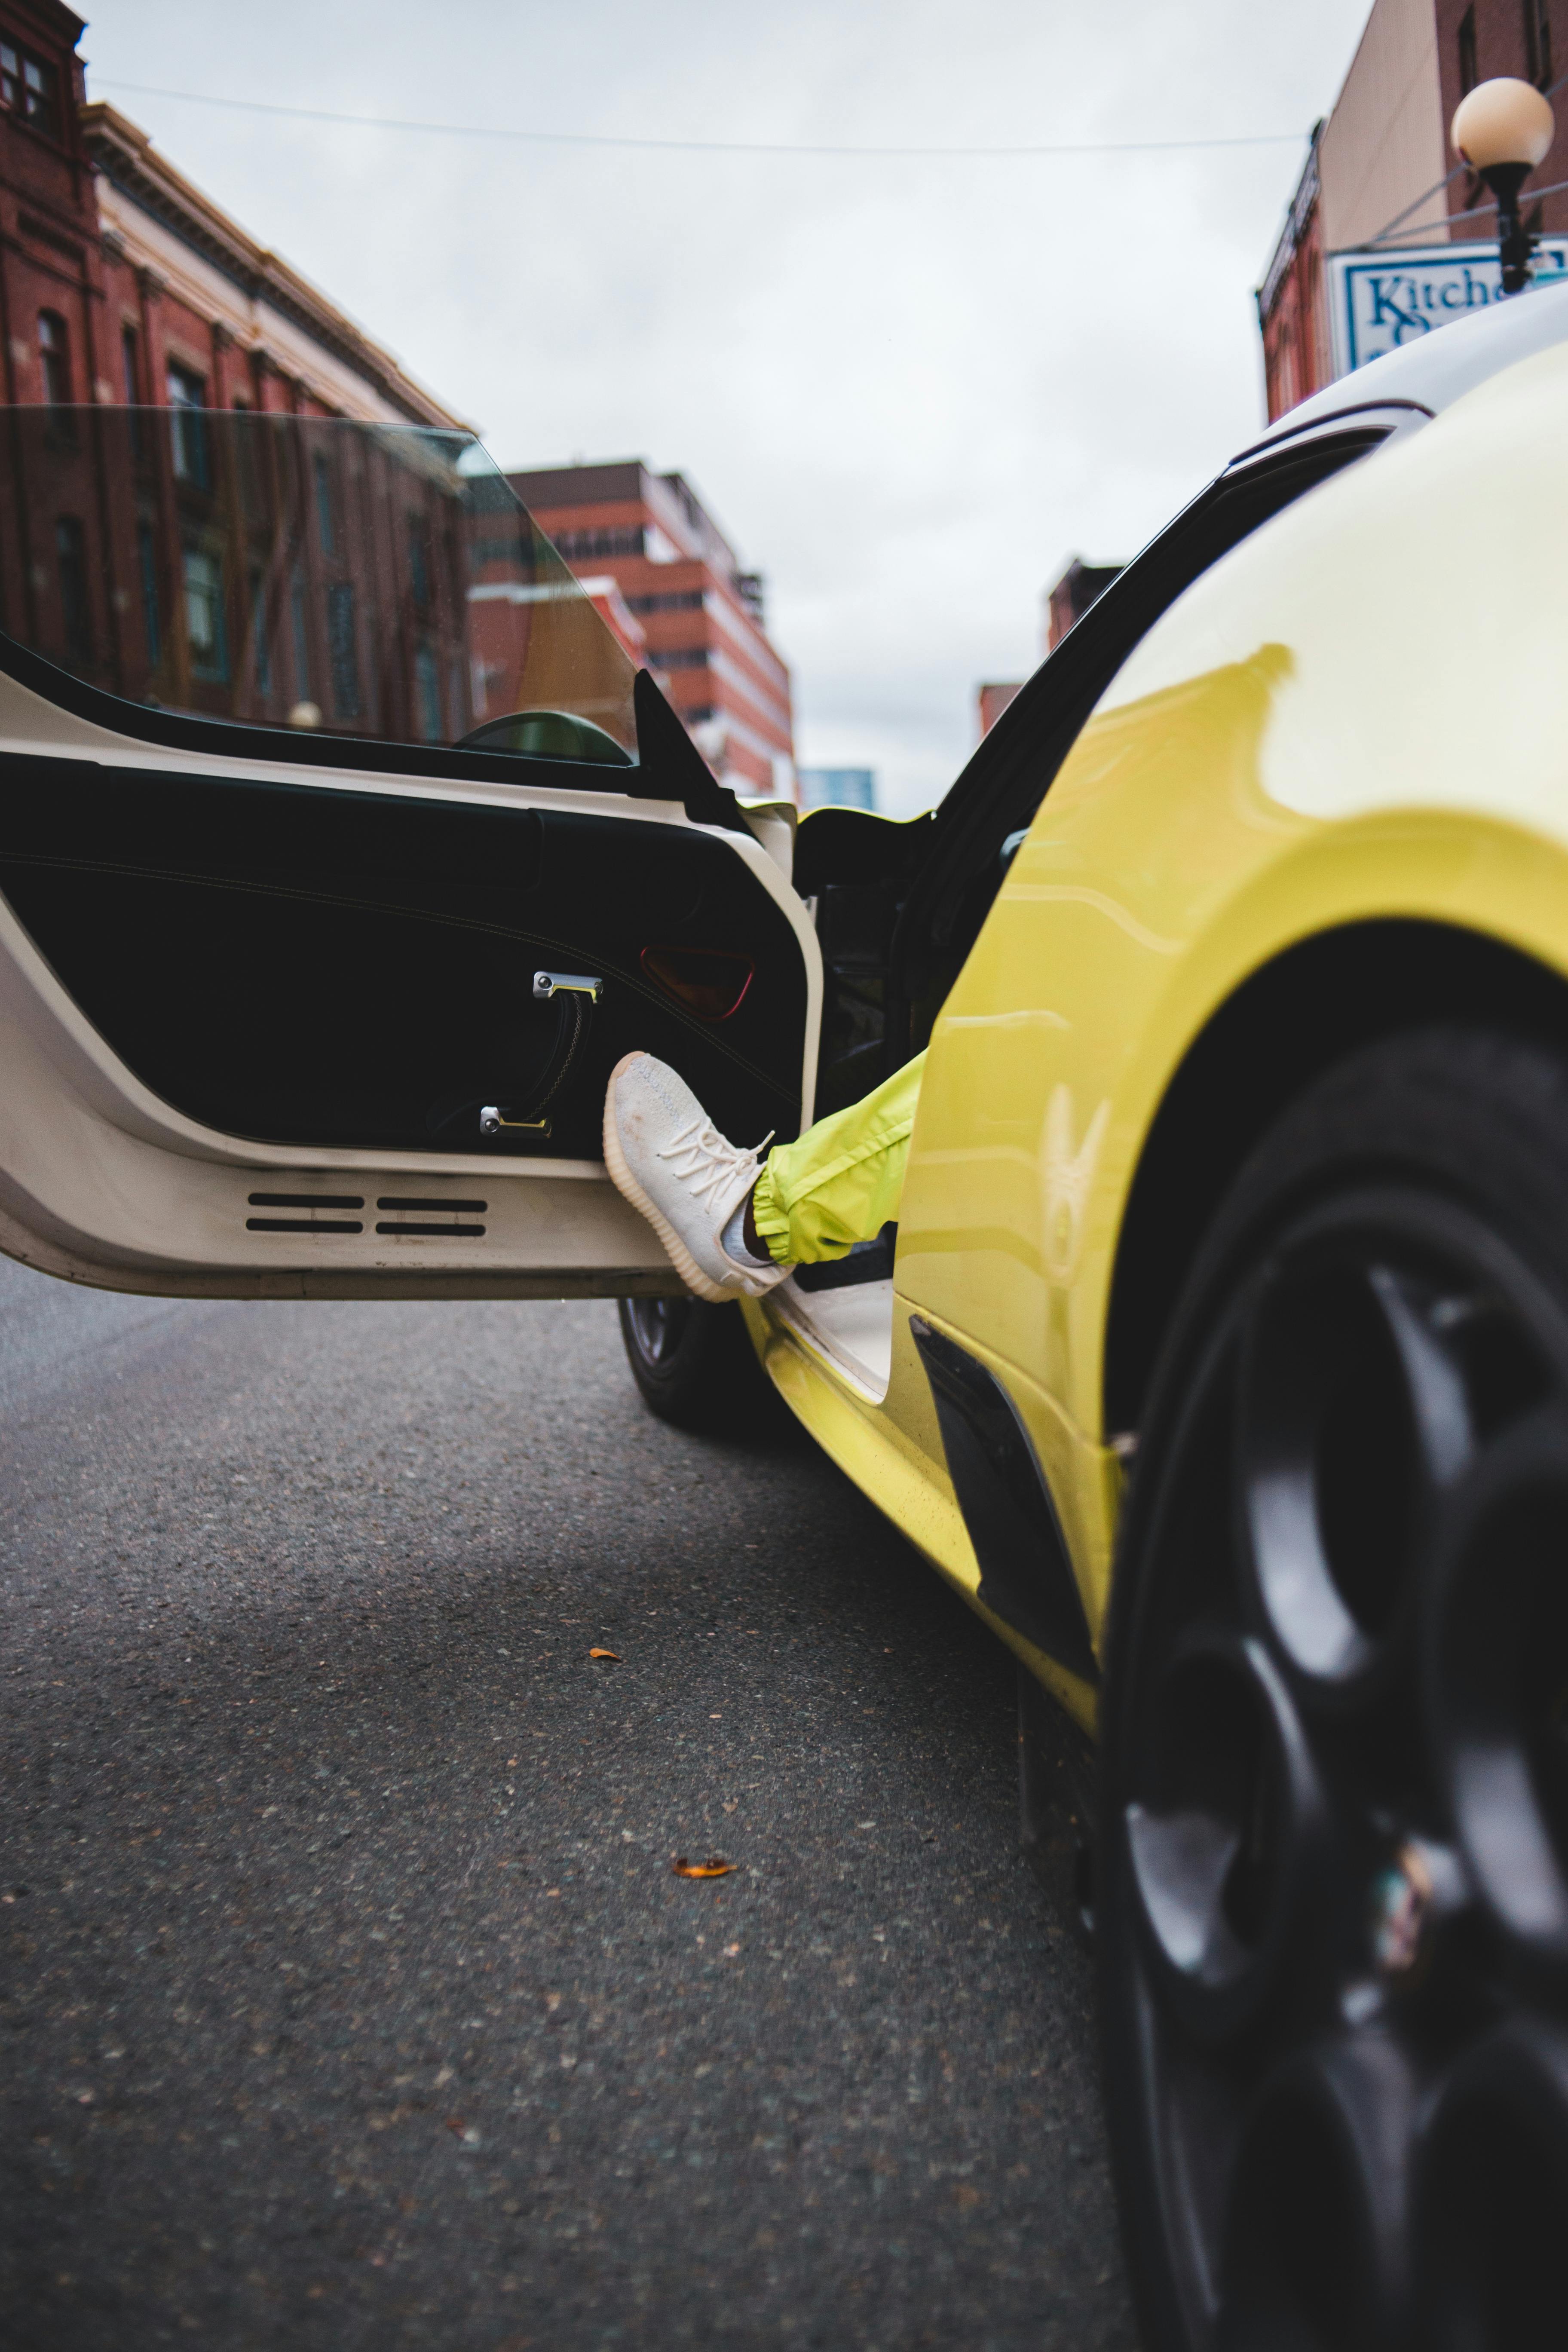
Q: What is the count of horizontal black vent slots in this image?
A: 4